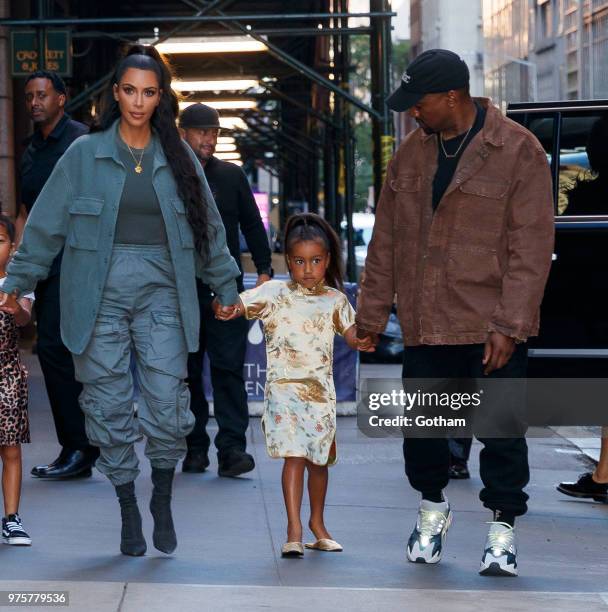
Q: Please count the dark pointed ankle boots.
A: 2